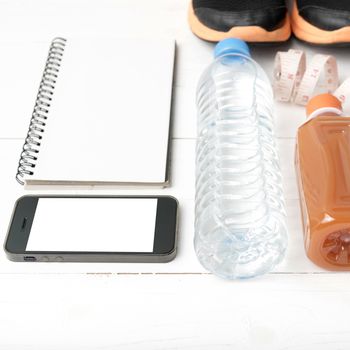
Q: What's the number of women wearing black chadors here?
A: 0